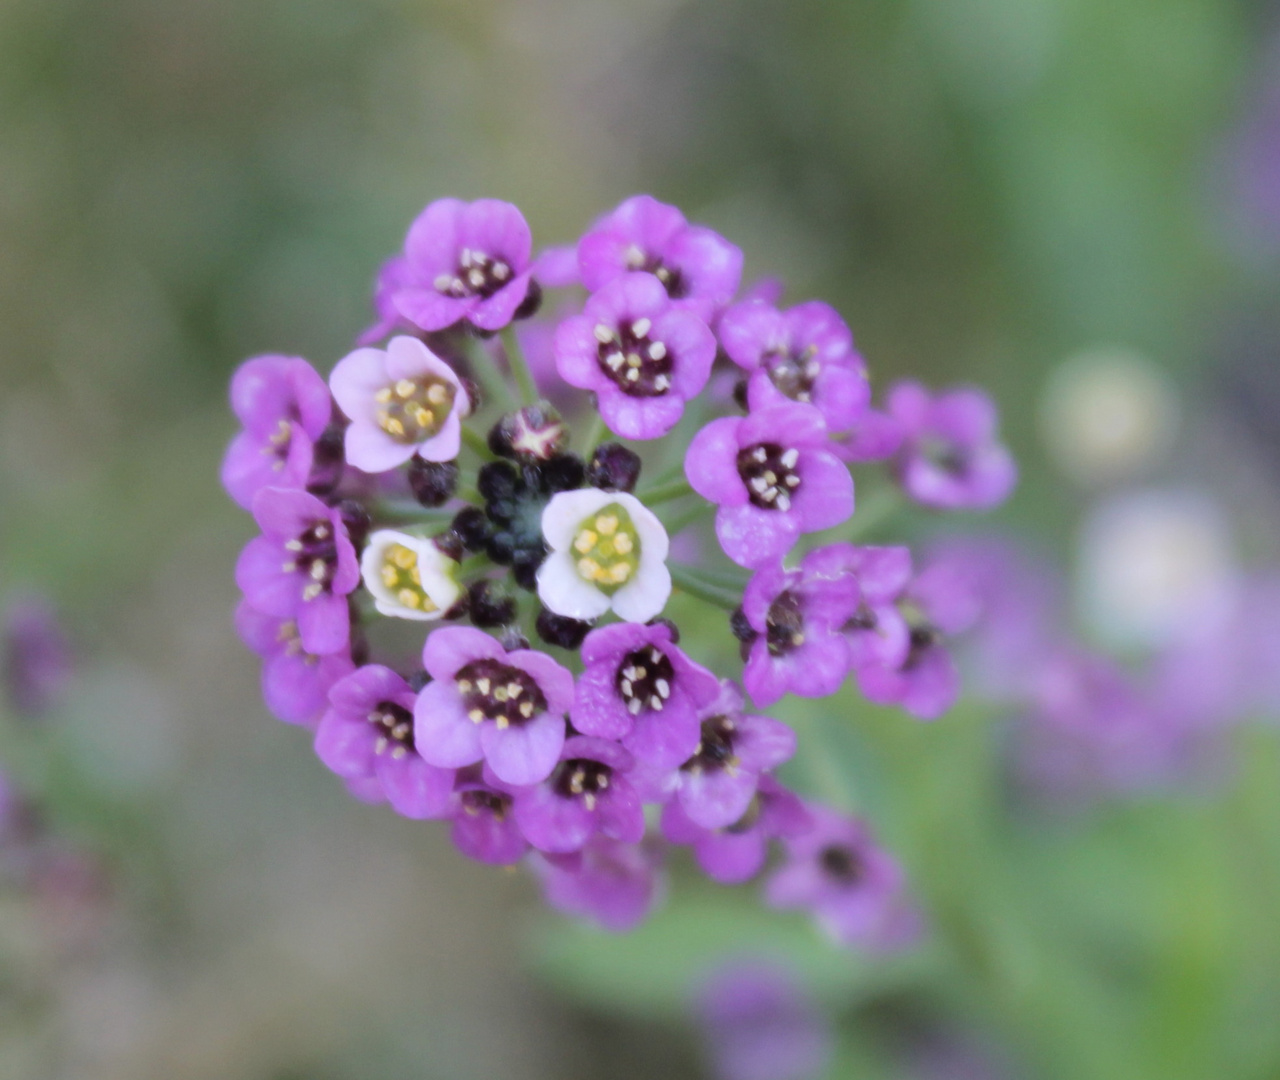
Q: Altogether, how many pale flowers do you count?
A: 3